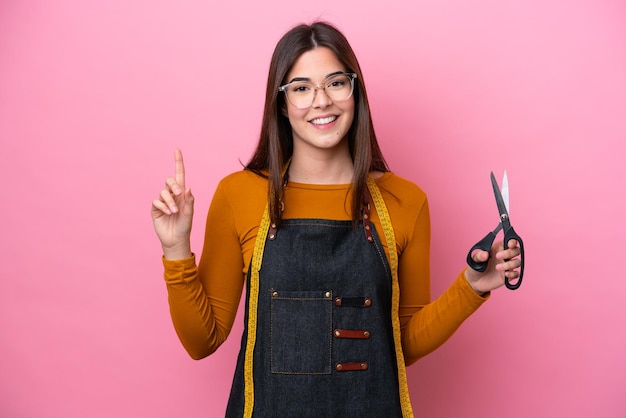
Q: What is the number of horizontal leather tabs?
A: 3